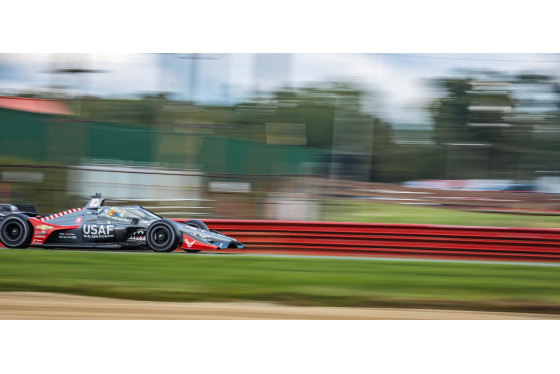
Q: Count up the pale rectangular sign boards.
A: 2